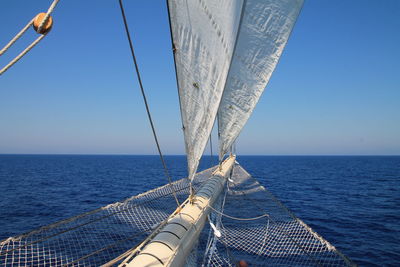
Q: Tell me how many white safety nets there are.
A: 2